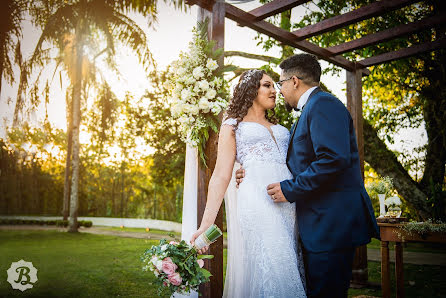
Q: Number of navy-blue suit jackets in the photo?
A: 1